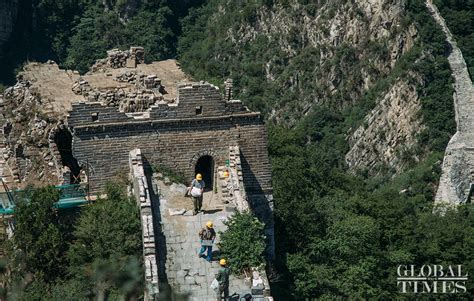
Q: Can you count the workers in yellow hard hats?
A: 3